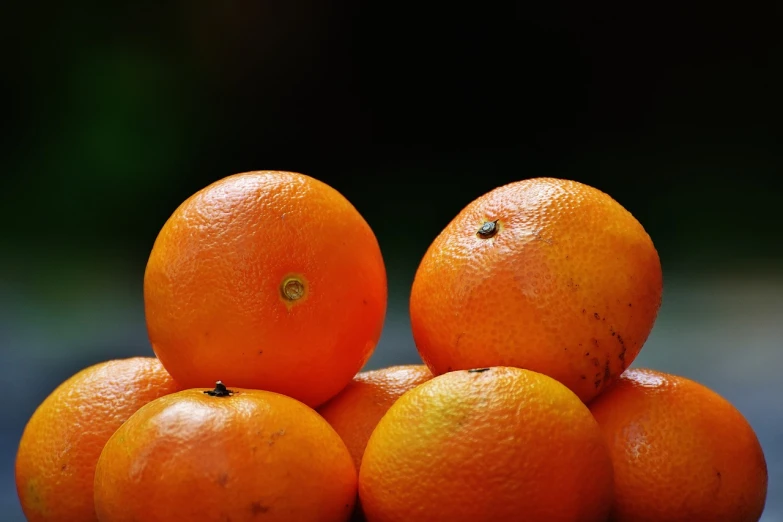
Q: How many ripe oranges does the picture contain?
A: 7